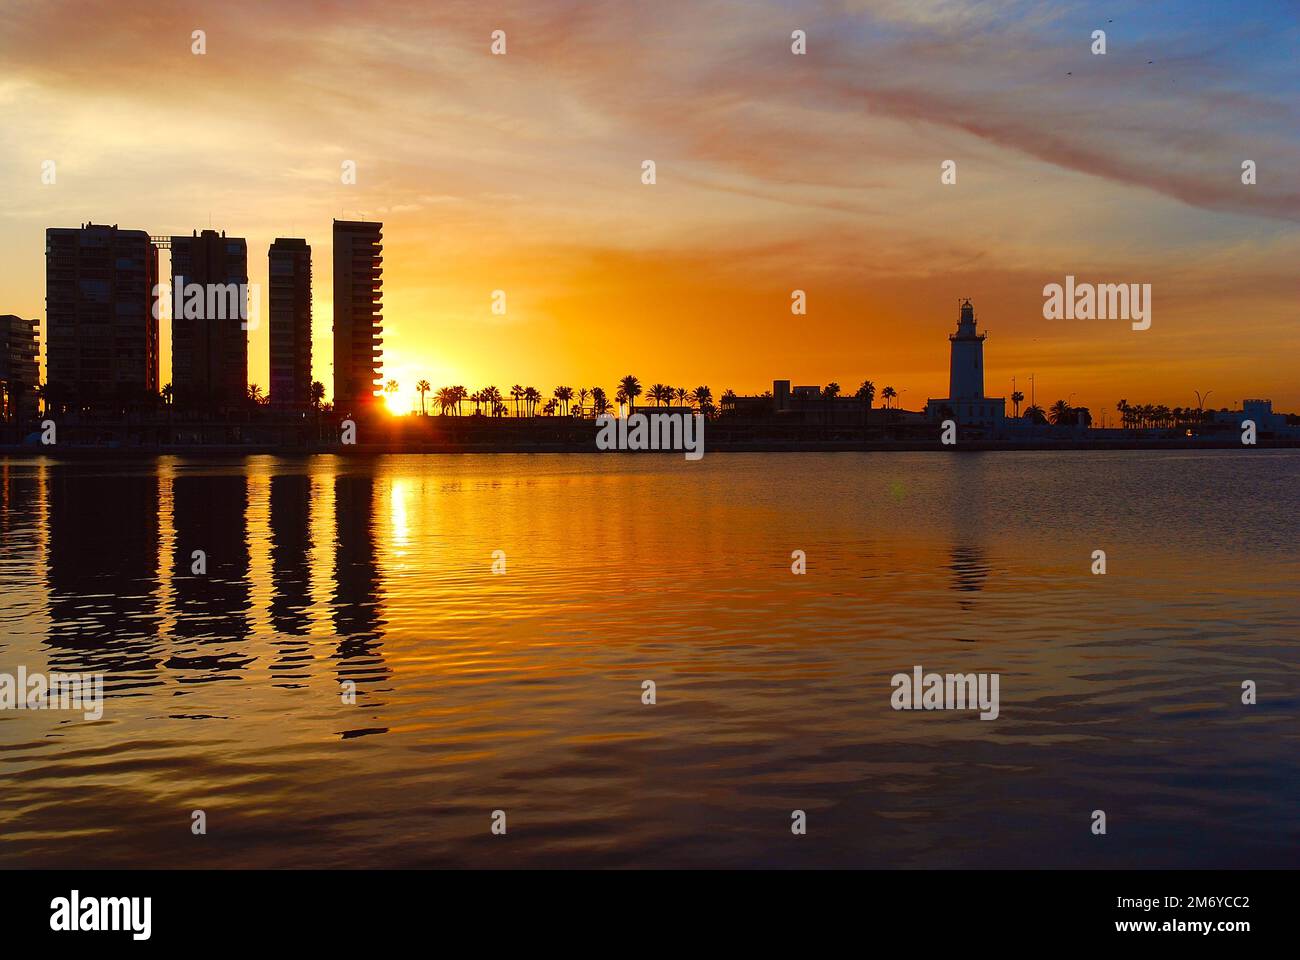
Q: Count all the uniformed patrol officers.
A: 0